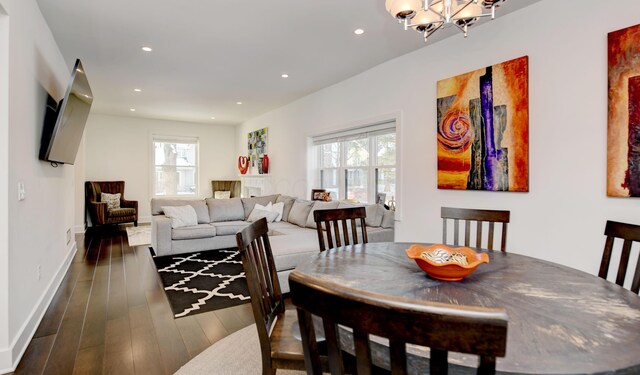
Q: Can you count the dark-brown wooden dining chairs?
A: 5